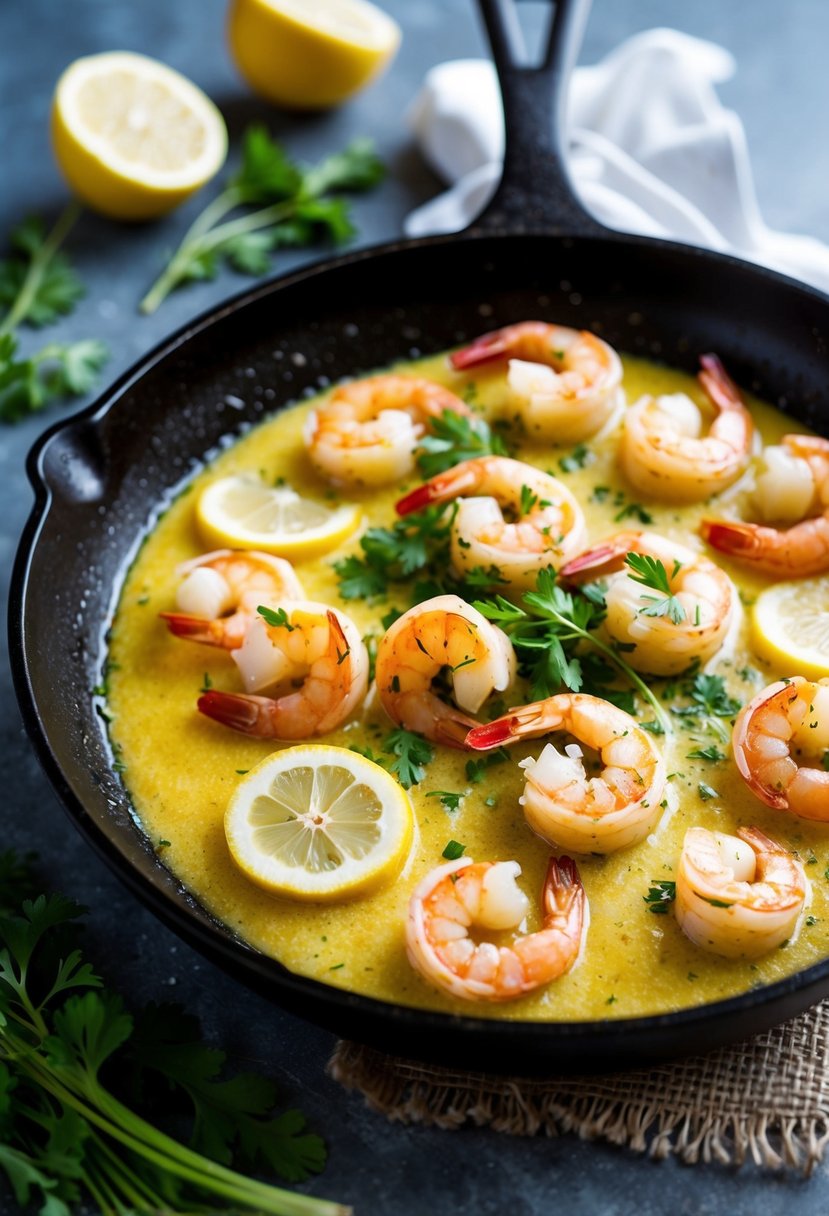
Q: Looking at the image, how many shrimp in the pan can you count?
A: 13